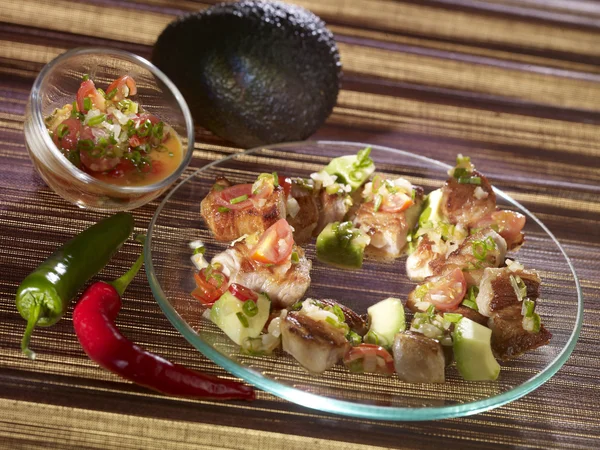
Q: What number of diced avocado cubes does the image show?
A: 6